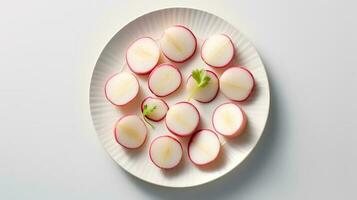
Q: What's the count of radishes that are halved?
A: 13